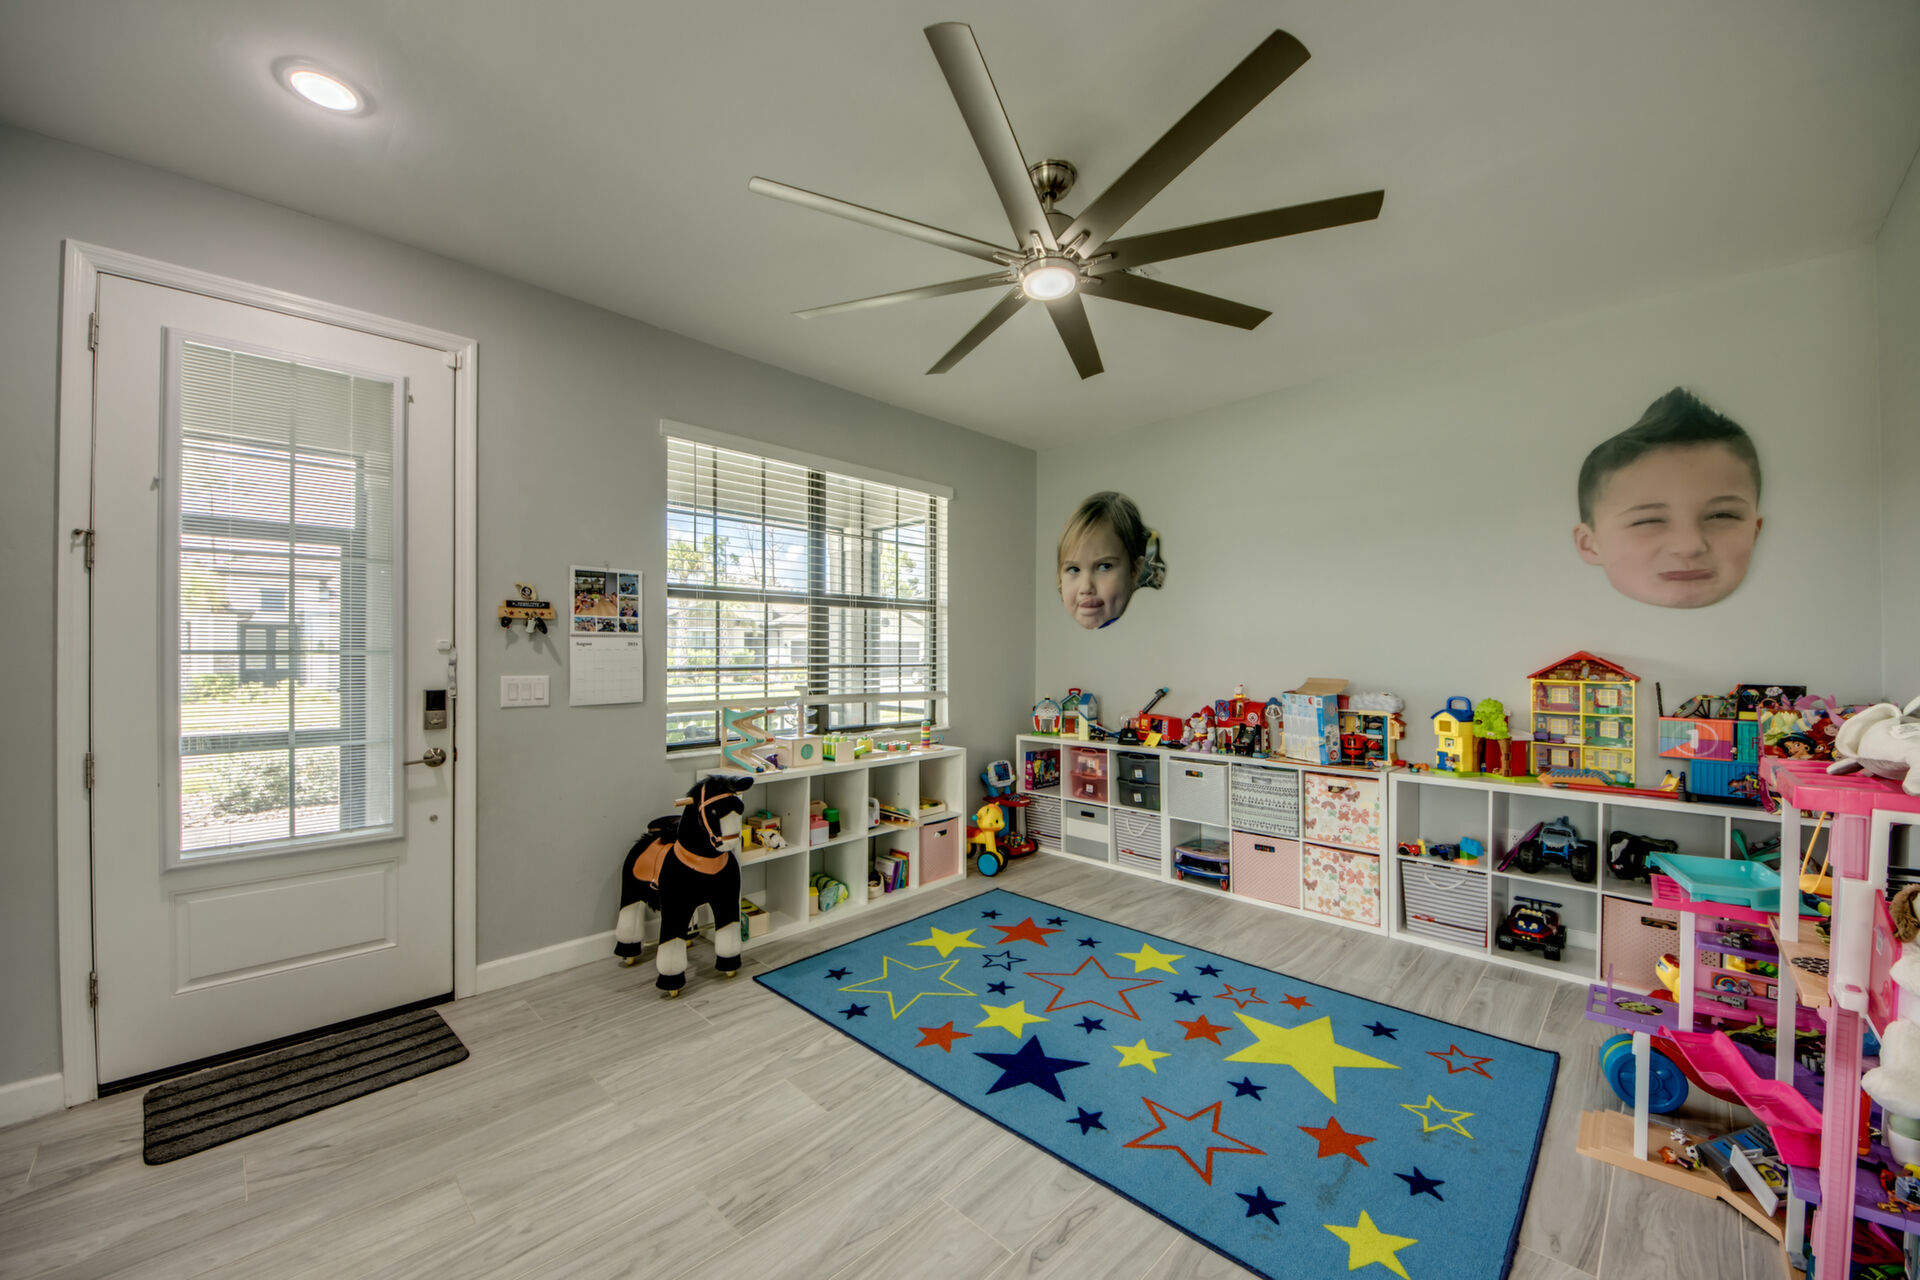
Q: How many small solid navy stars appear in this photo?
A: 14